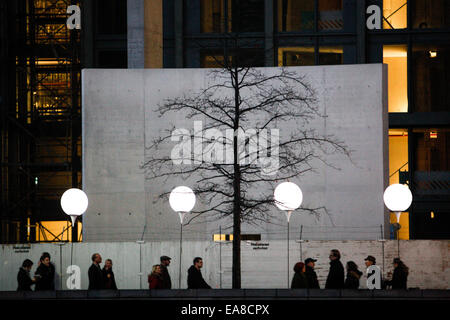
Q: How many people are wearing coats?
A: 13